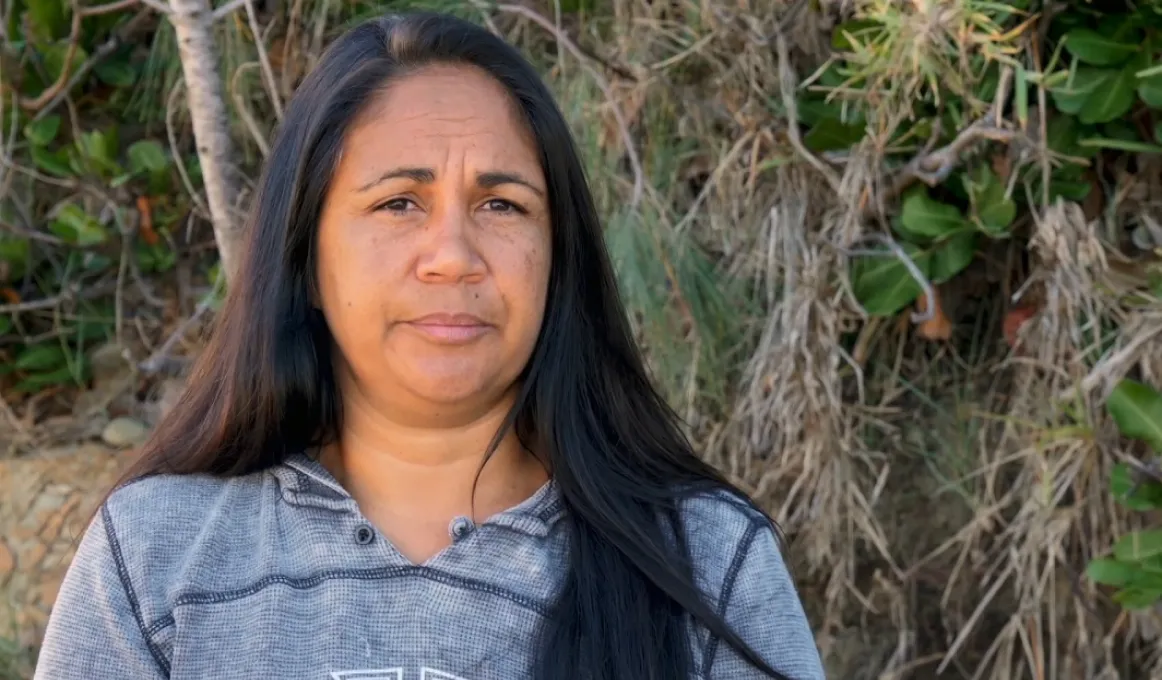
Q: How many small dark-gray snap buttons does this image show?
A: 2